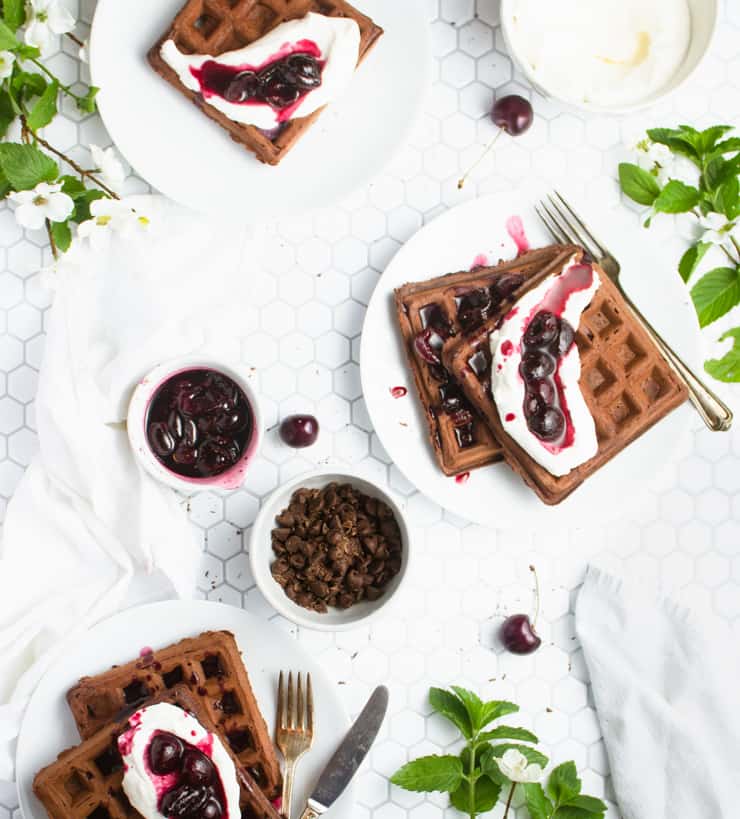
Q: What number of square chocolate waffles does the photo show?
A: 5